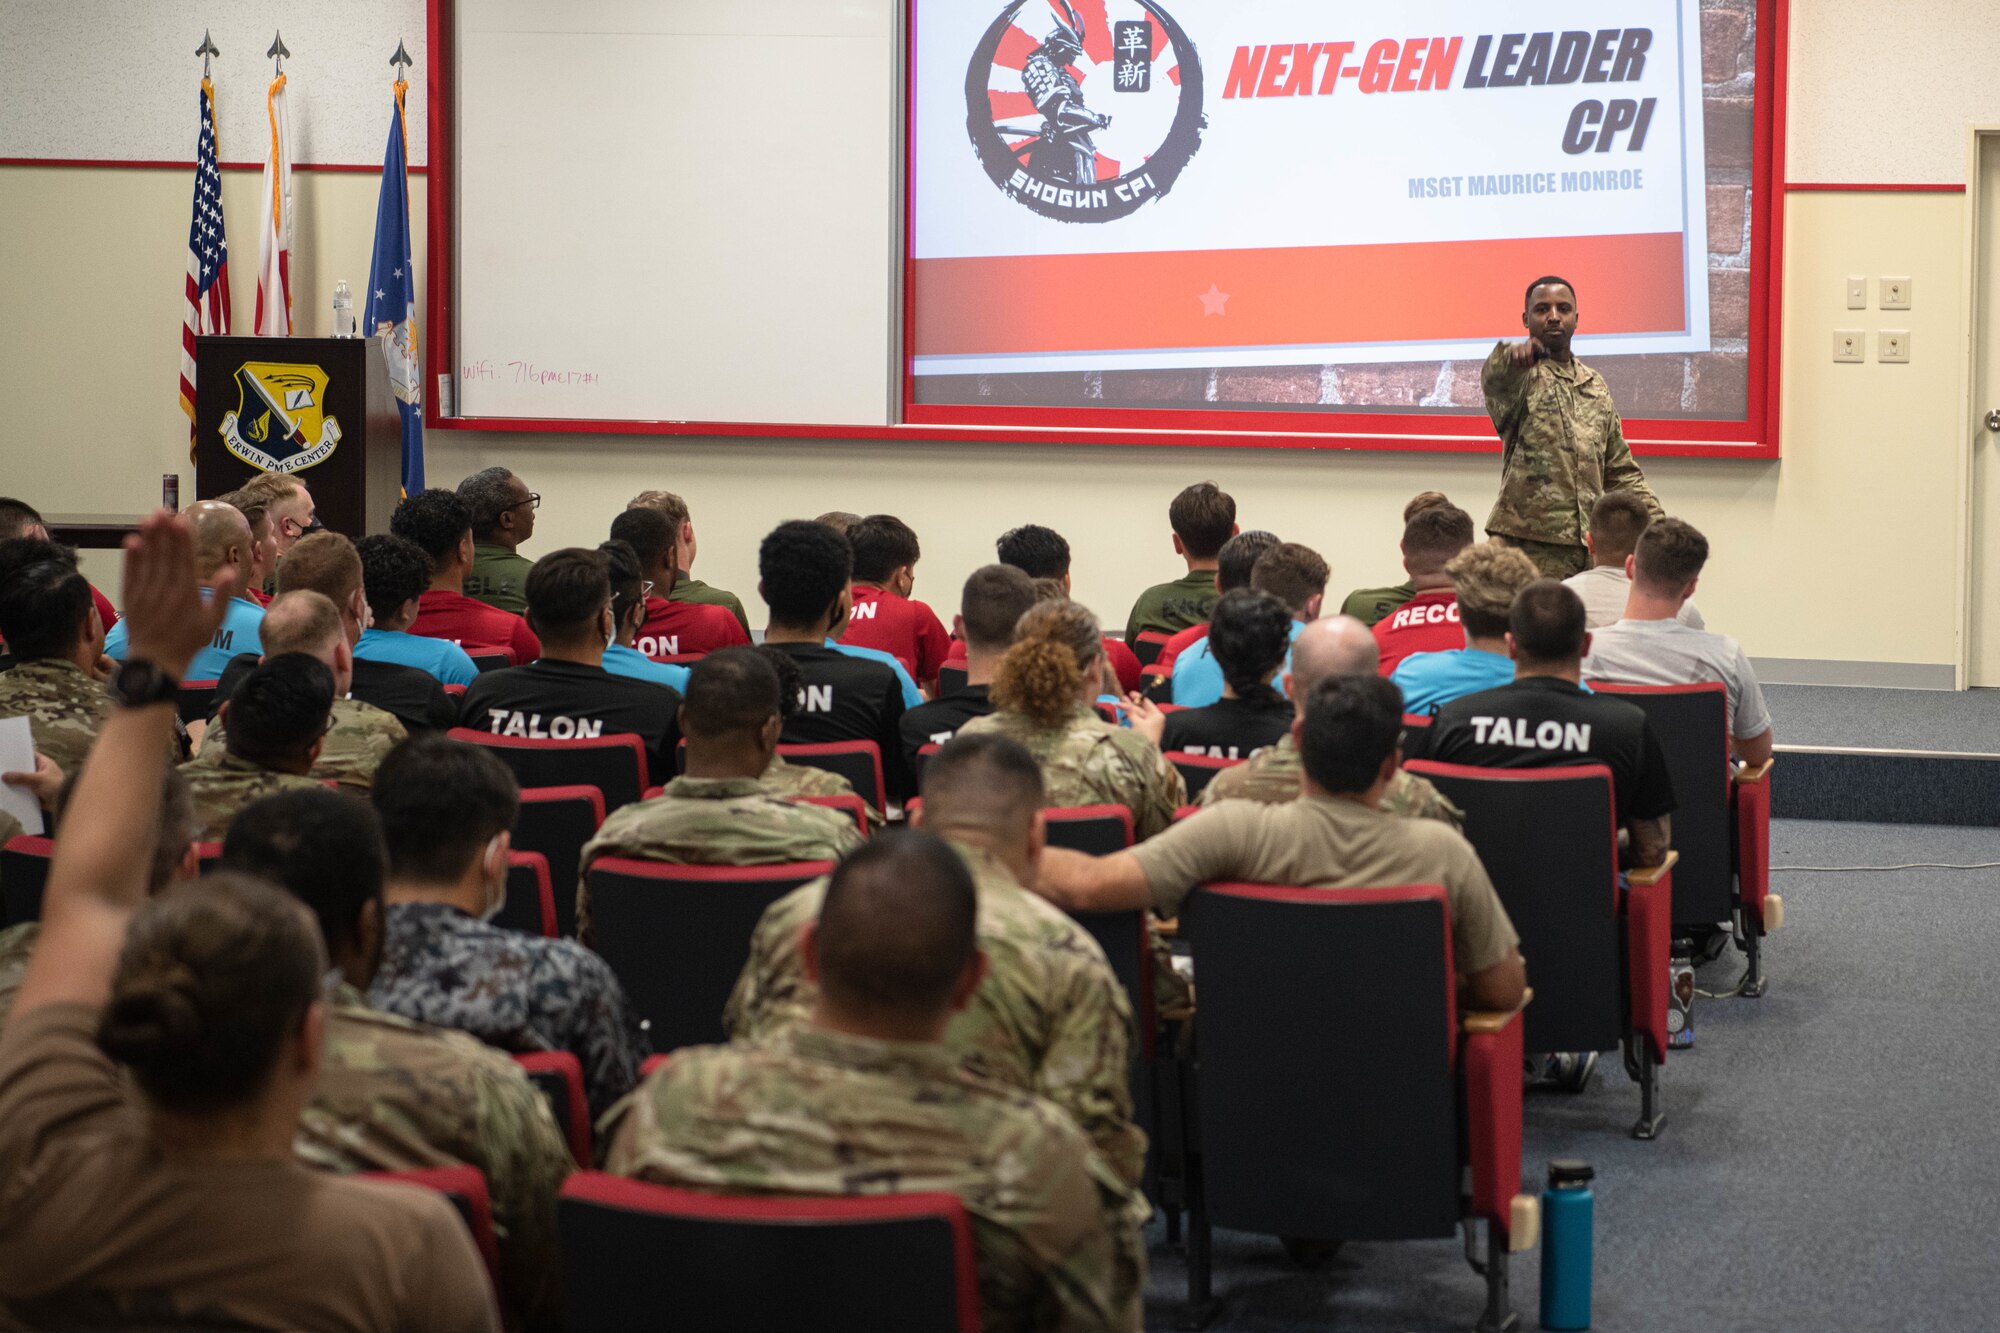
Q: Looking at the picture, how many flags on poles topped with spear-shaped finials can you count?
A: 3